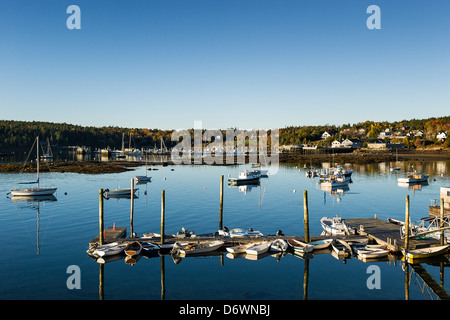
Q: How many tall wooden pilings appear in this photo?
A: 7